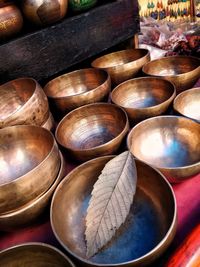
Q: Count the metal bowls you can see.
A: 13